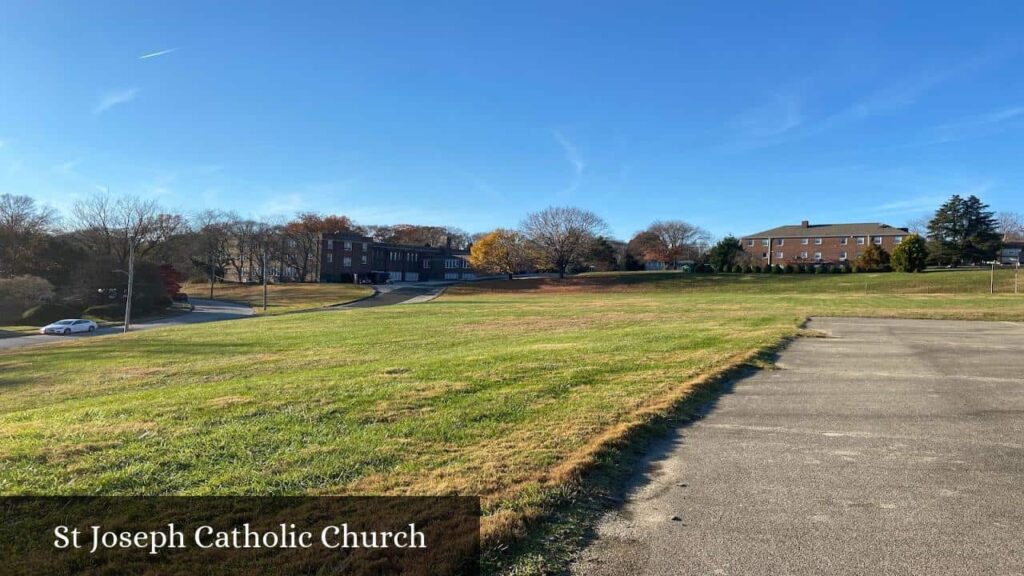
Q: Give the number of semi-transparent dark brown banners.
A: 1